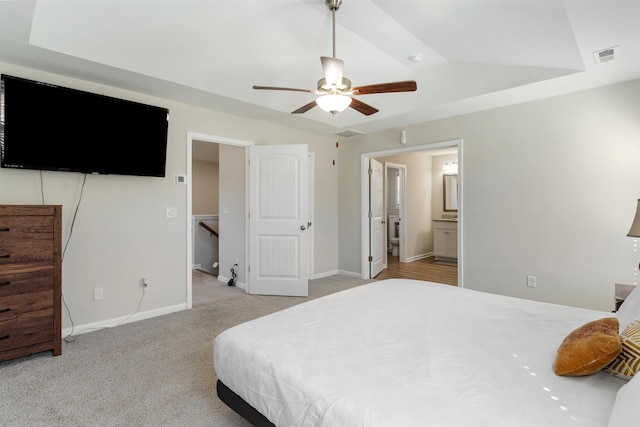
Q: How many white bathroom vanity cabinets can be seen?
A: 1